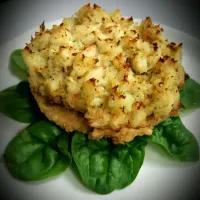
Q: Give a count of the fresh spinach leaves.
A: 6